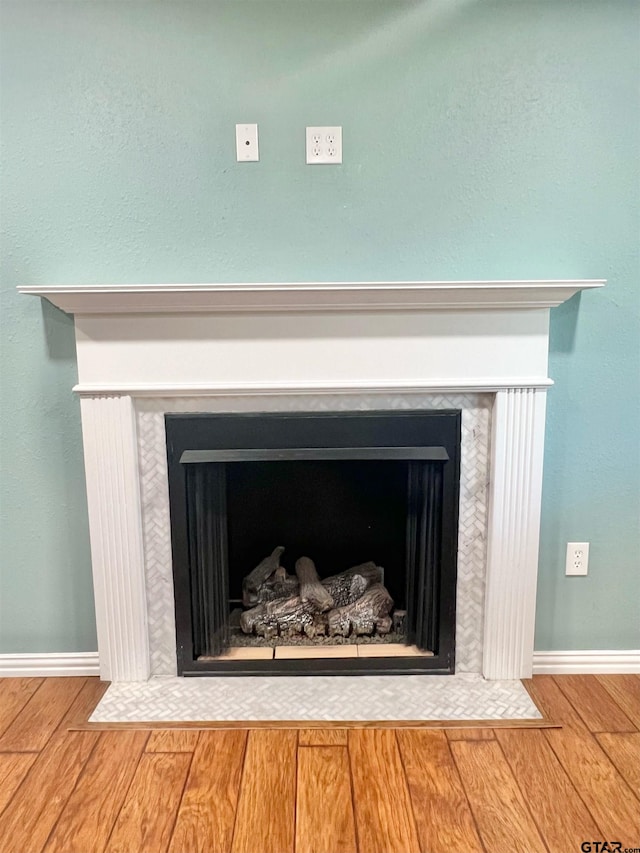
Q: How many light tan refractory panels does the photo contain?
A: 3